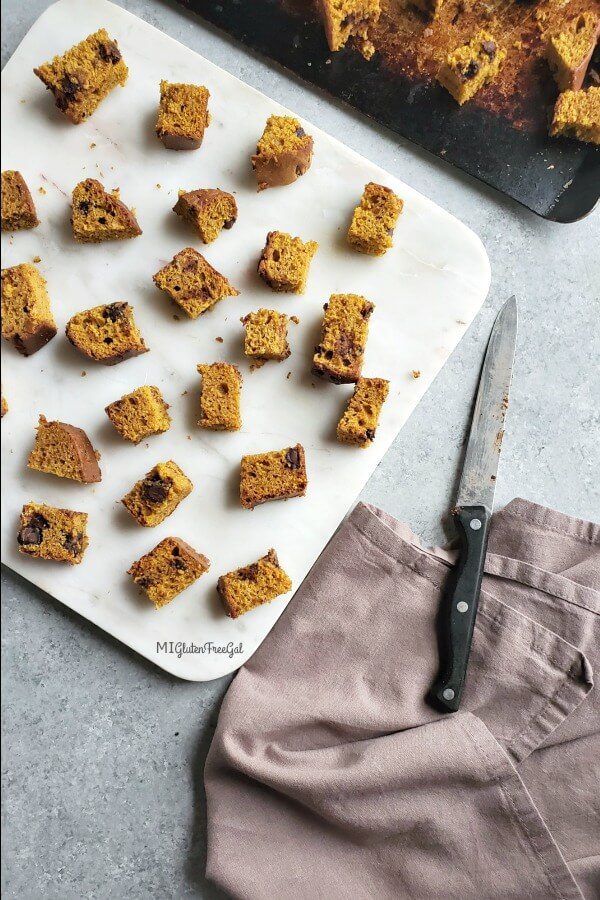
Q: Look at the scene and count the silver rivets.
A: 3